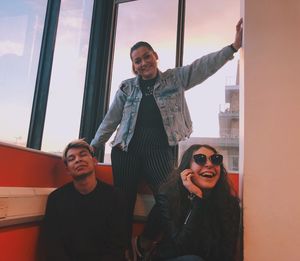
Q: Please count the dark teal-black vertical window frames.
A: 3